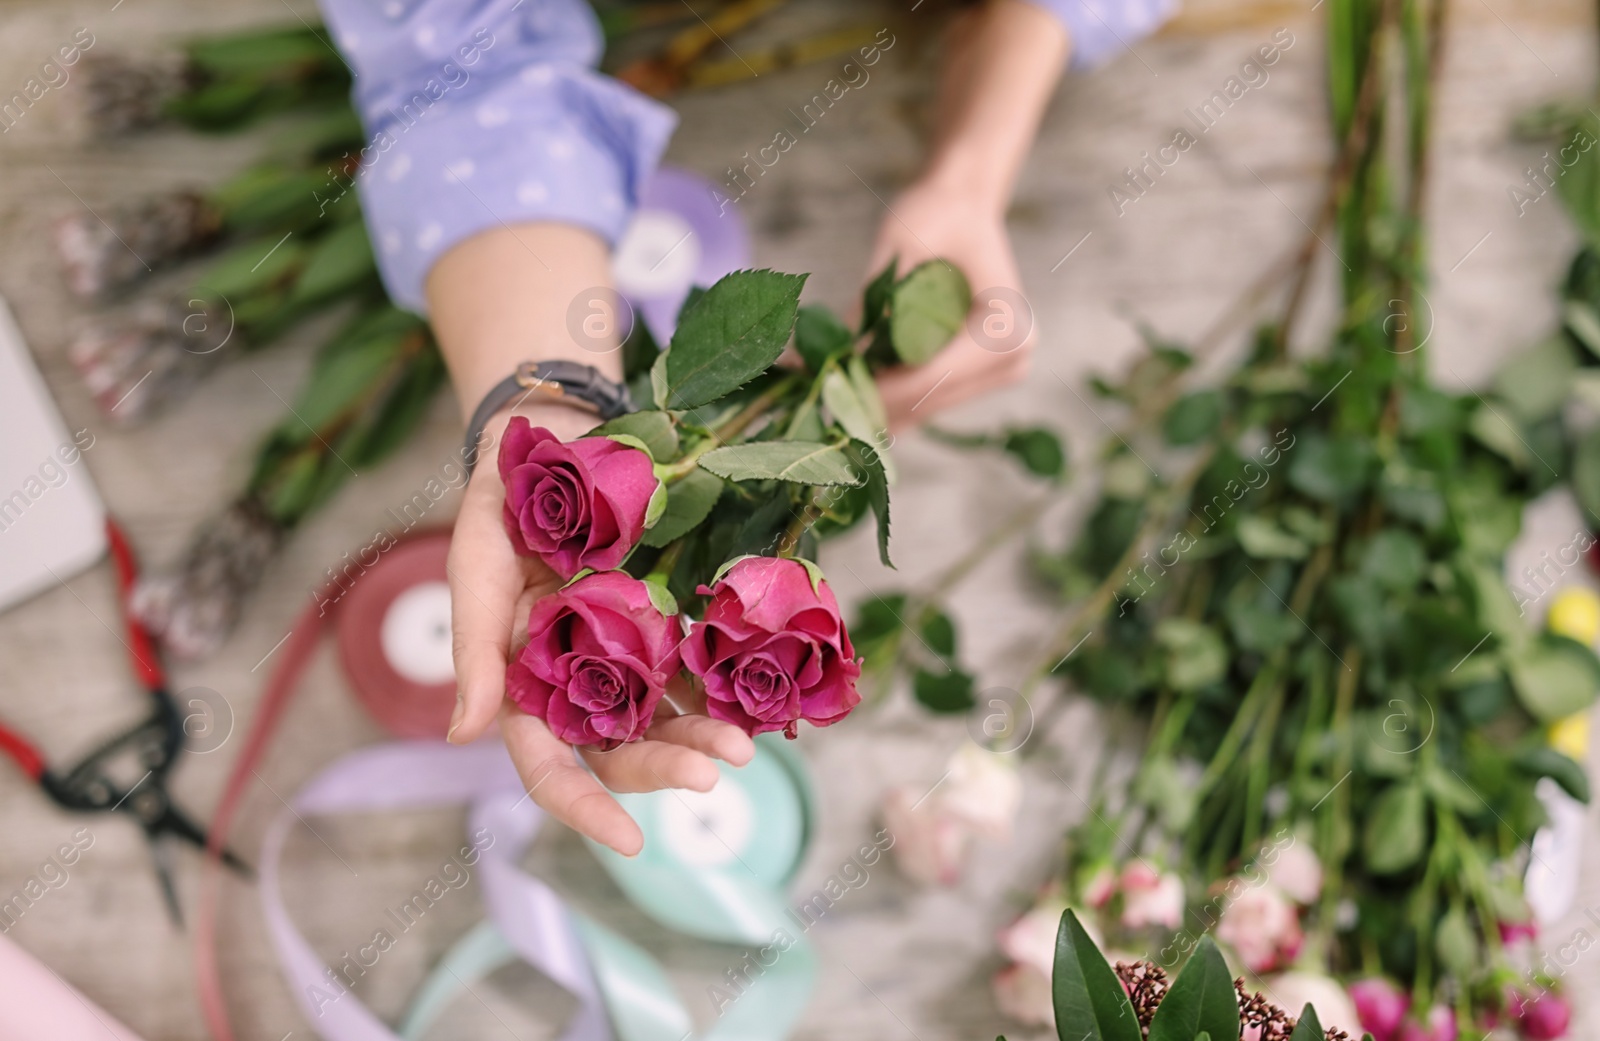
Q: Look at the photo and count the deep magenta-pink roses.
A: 3